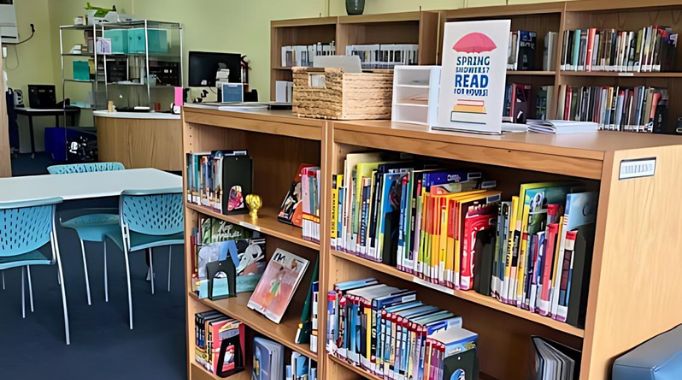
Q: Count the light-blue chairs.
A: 3